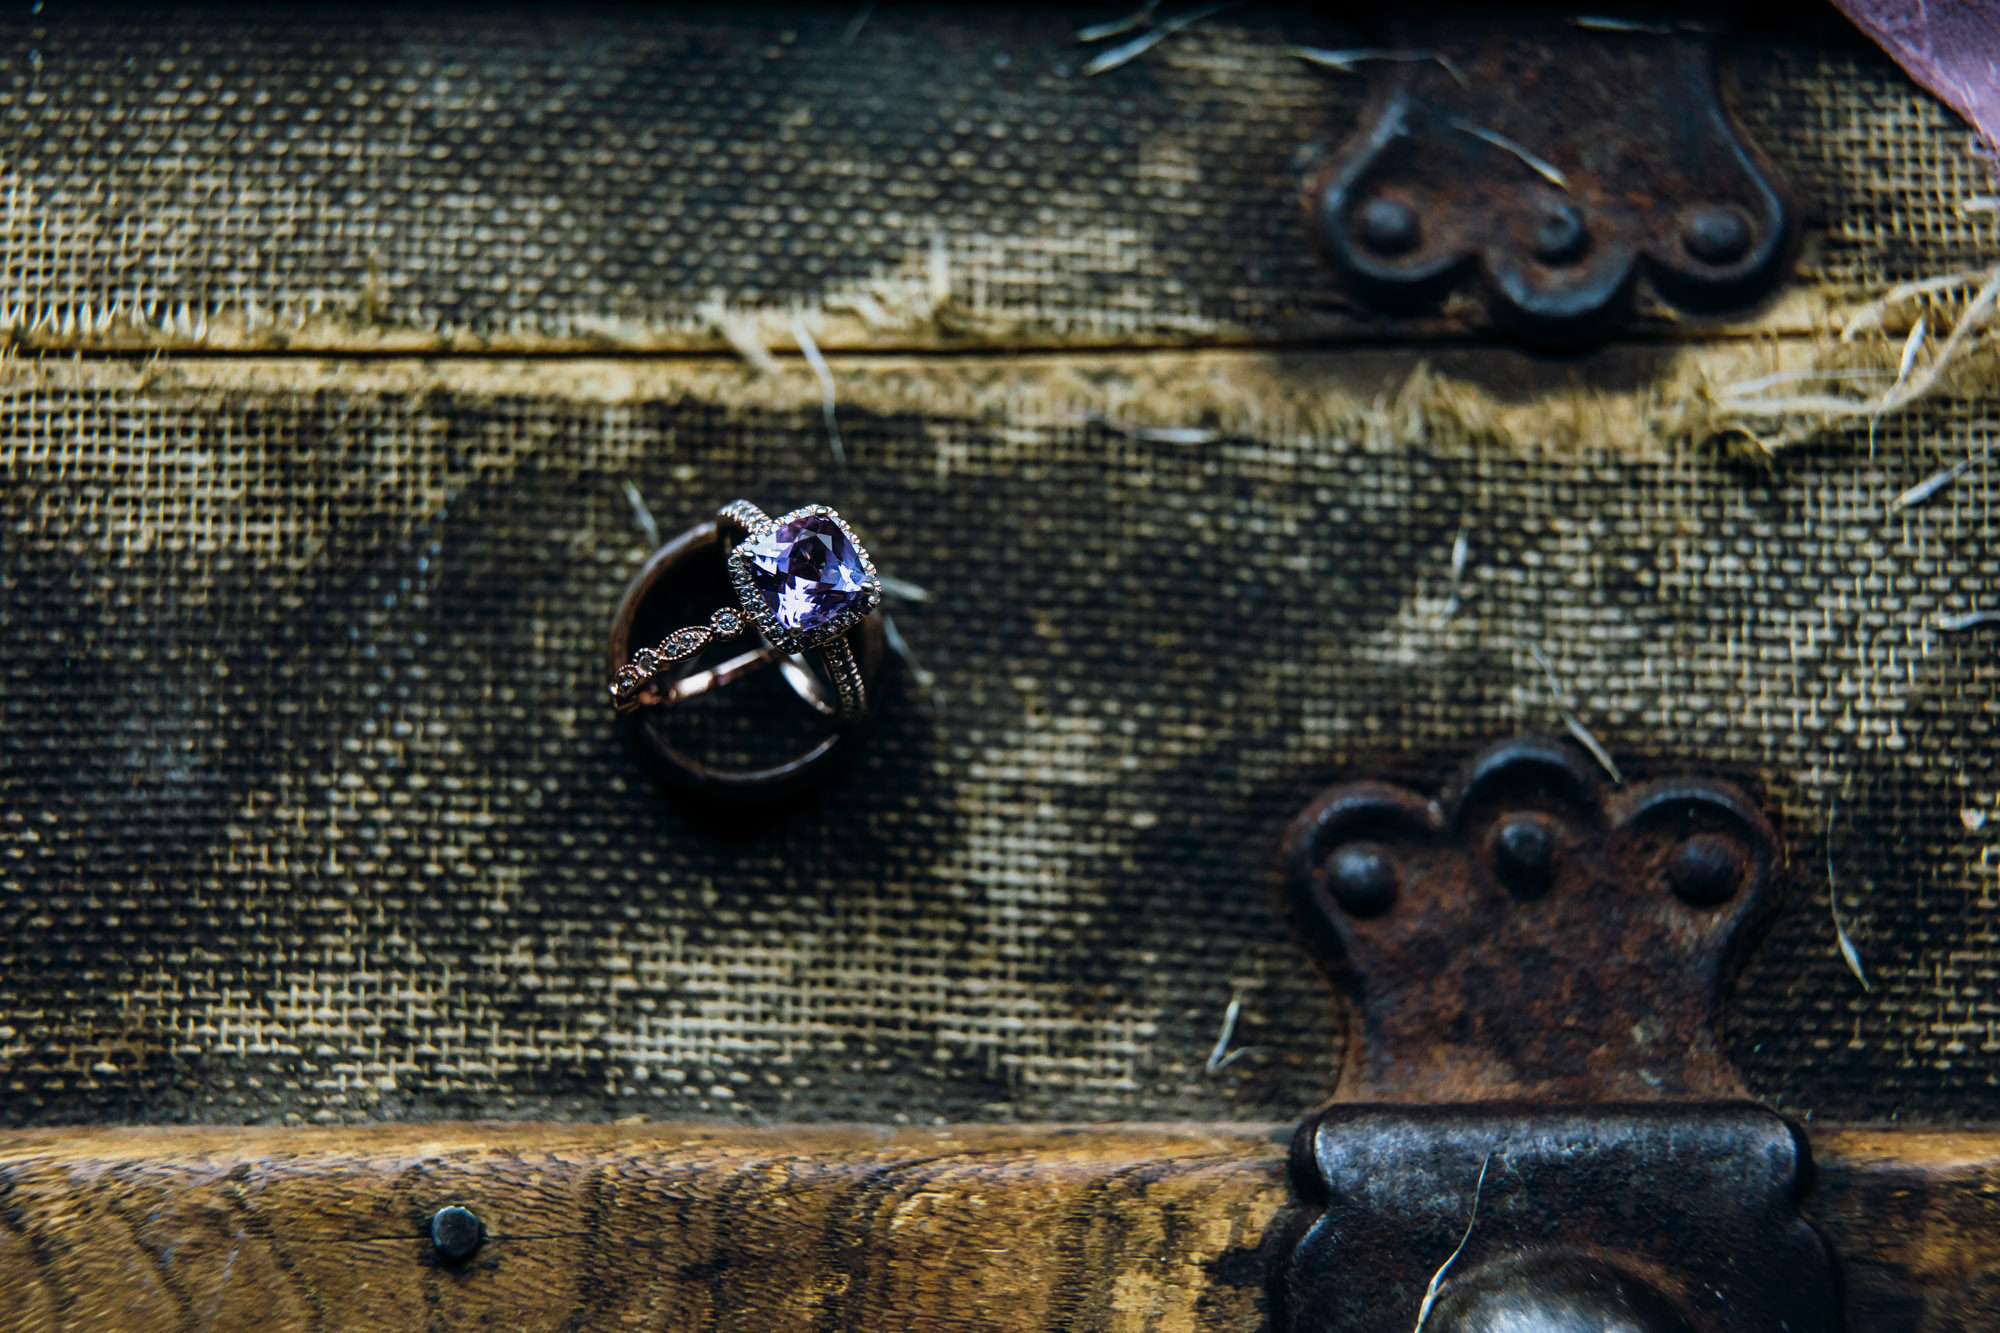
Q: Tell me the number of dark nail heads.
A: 7